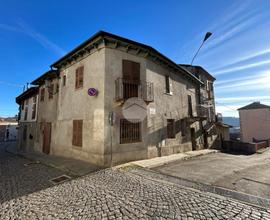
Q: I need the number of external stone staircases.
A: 1